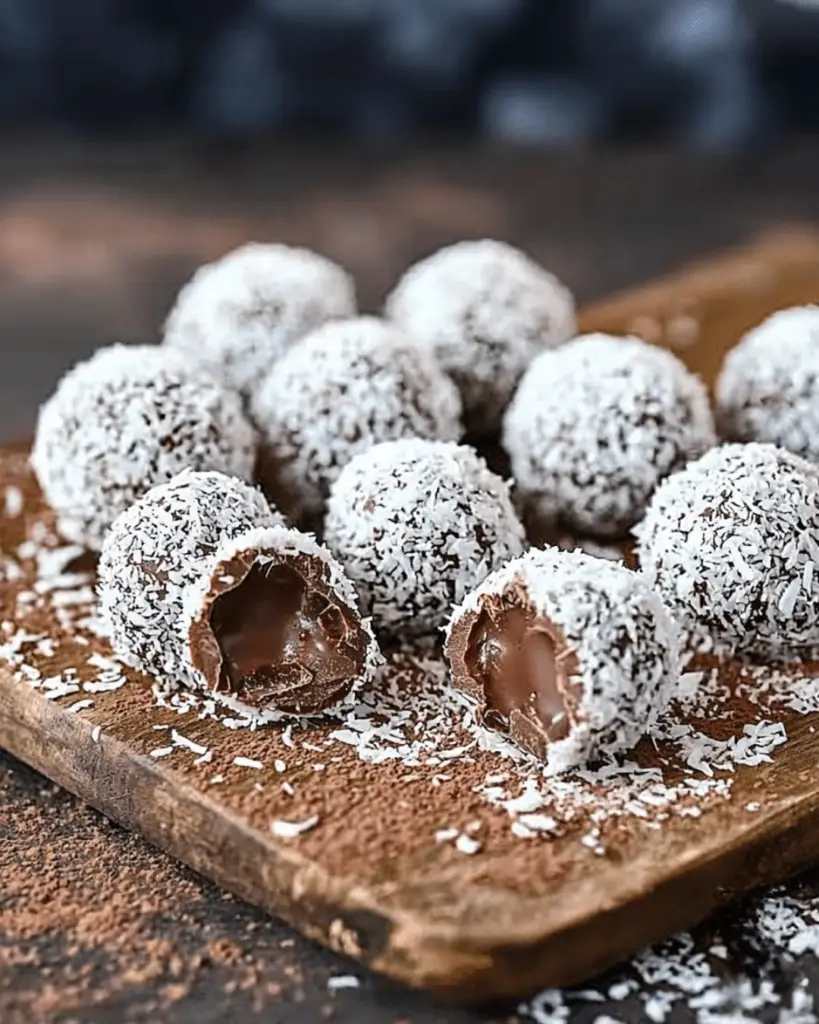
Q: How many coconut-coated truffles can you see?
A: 11